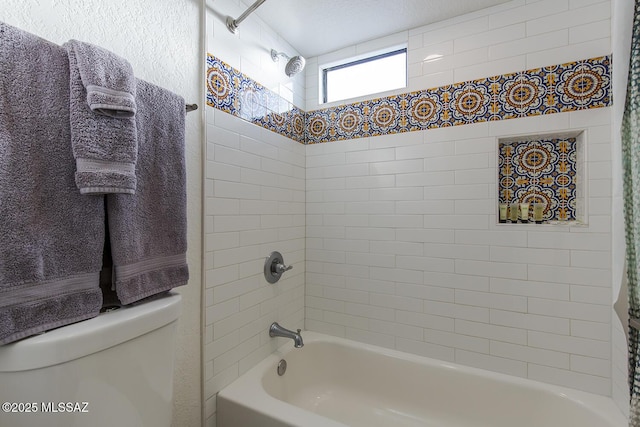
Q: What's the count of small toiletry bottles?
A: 4